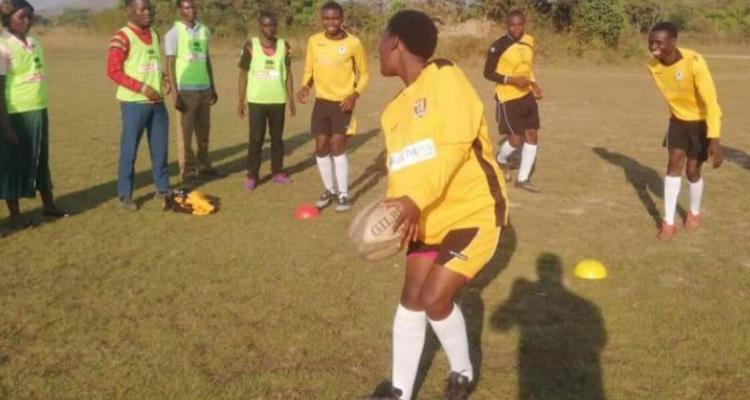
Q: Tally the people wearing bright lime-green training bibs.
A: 4